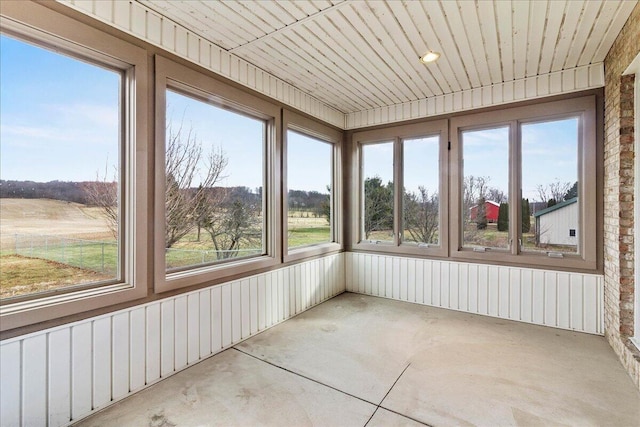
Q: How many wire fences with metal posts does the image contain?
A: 1